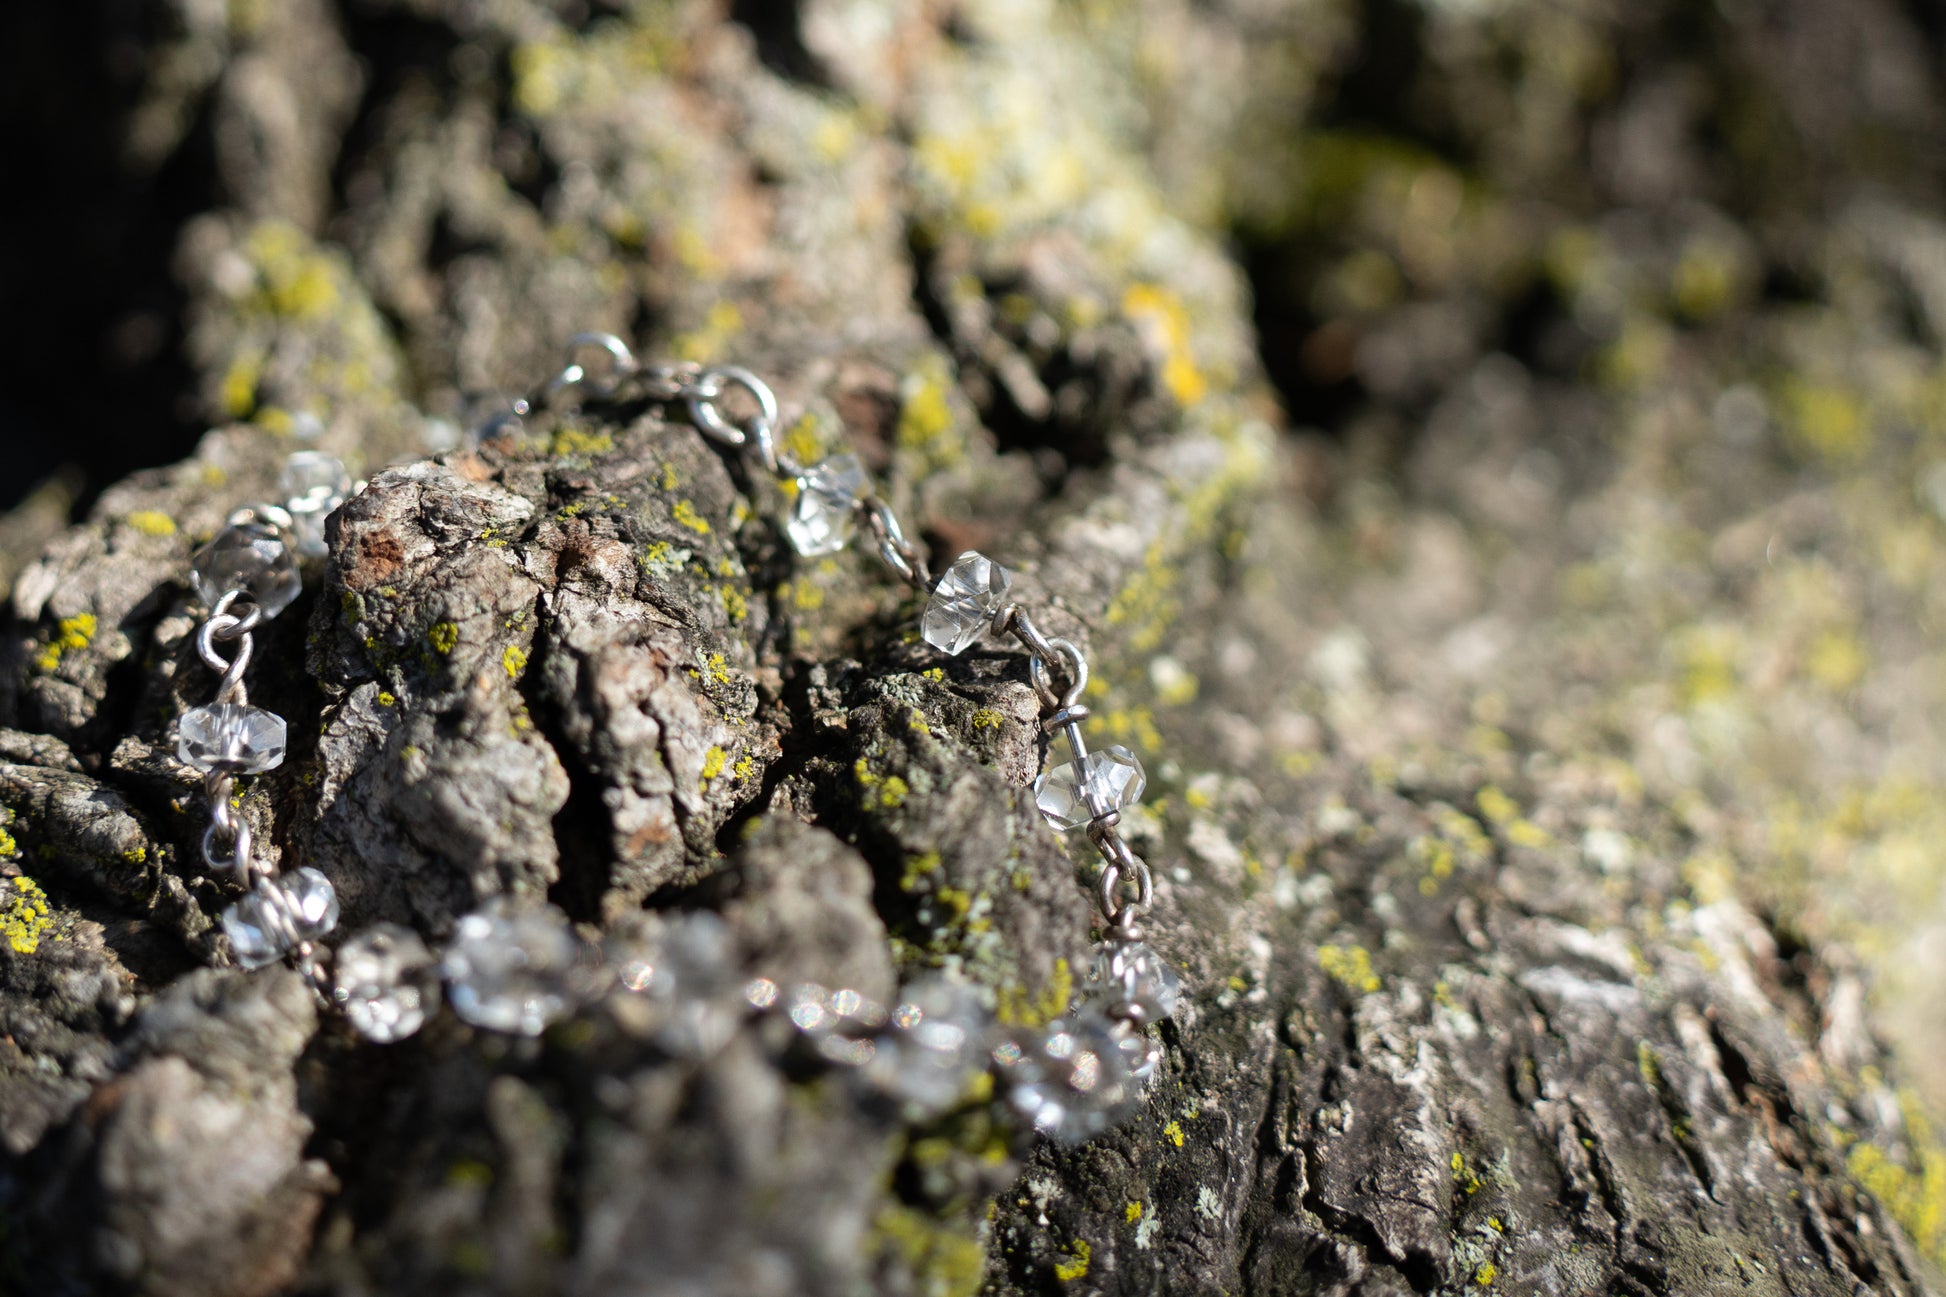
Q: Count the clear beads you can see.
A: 13